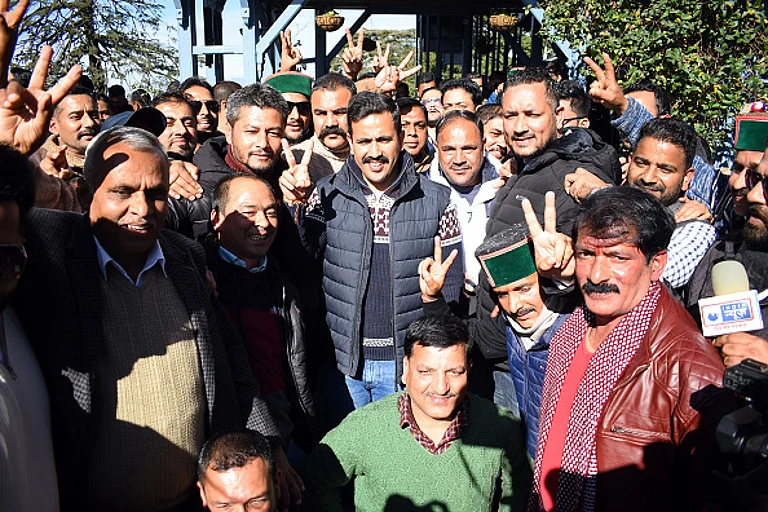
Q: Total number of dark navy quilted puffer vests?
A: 1